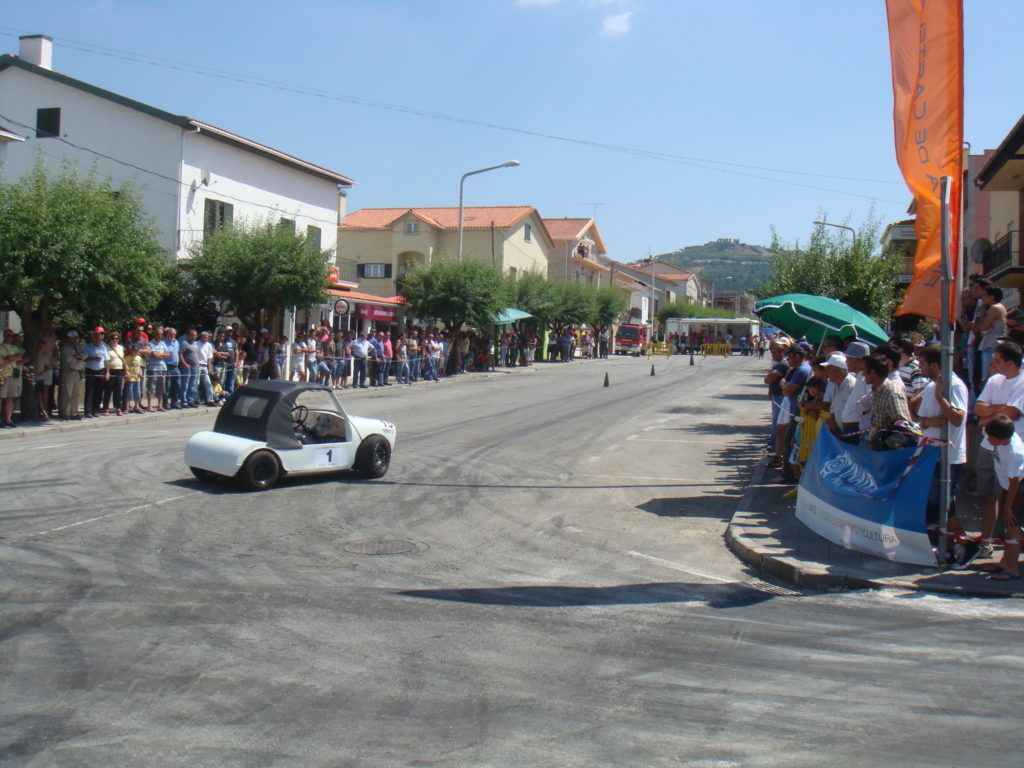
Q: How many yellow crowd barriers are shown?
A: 3